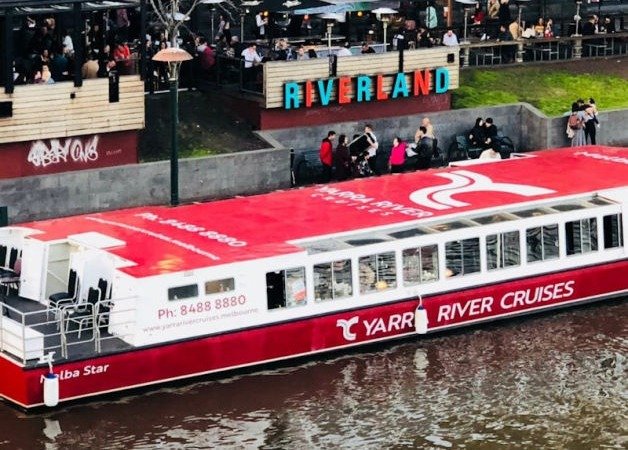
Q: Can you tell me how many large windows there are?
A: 9